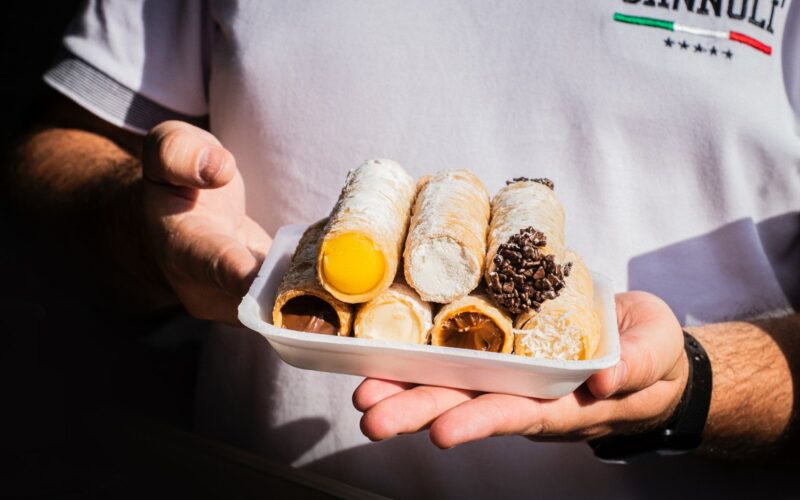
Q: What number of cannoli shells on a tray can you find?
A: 7